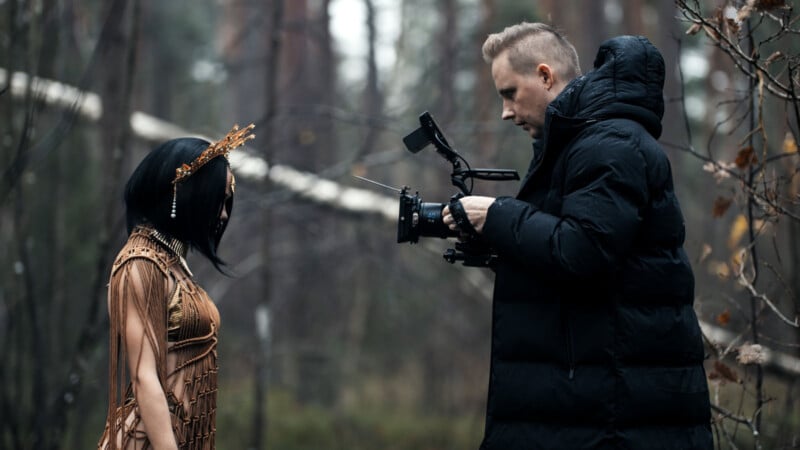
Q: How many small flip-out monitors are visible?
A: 1